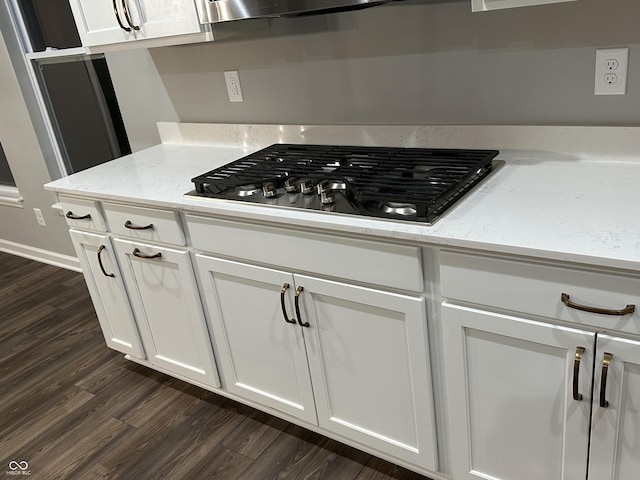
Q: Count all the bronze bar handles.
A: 11